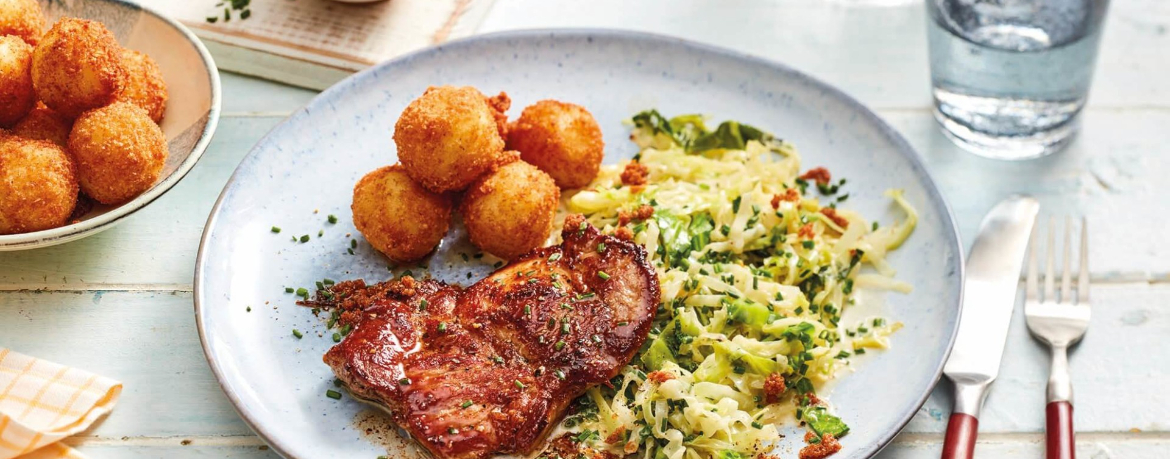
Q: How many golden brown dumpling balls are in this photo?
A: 11